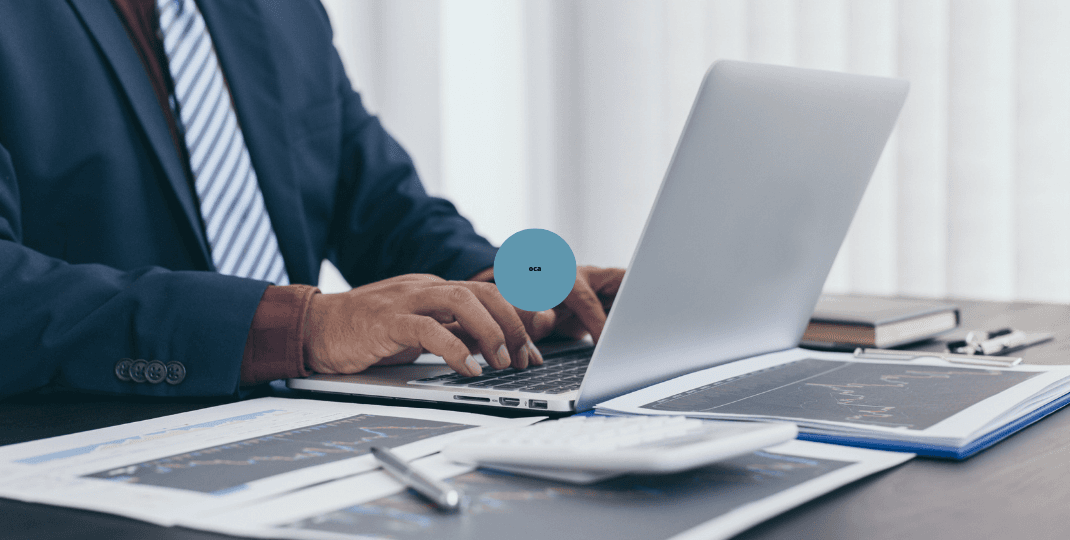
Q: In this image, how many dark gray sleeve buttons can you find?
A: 4